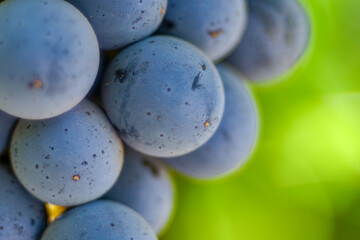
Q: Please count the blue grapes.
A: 11